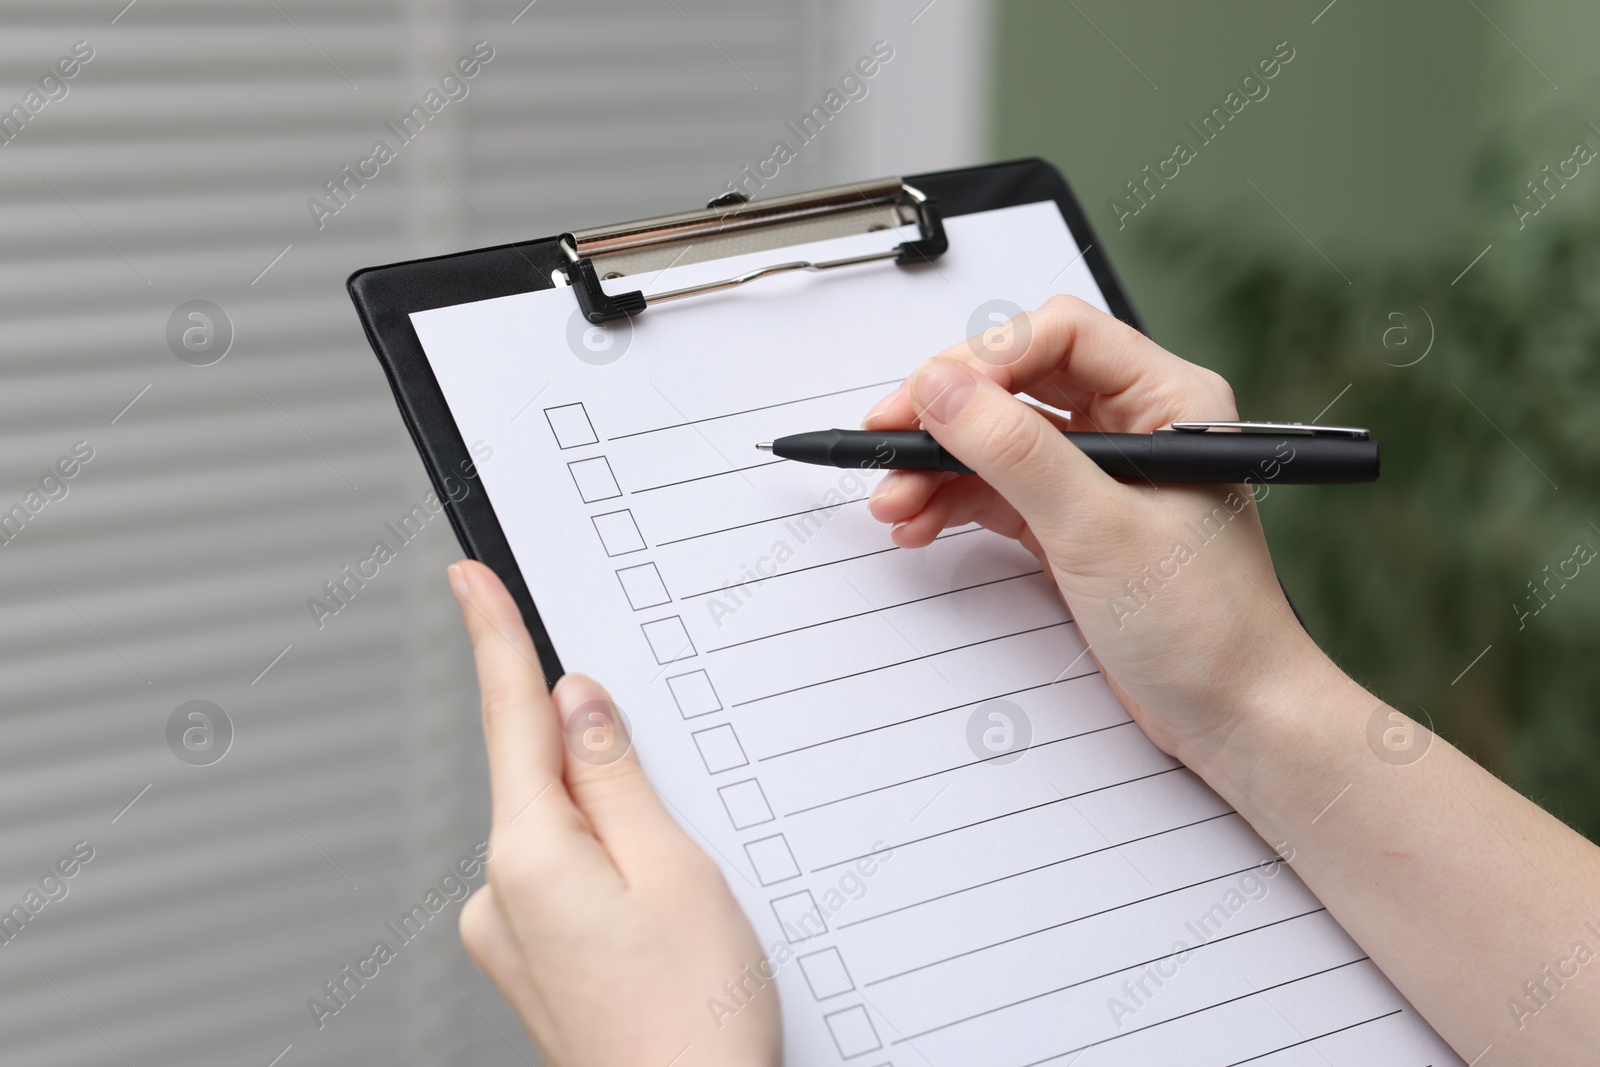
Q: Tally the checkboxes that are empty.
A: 12